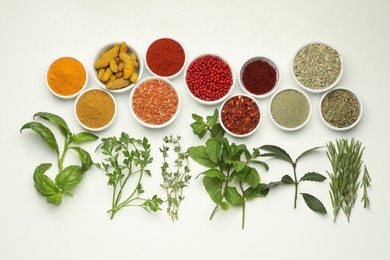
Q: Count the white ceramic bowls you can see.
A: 11